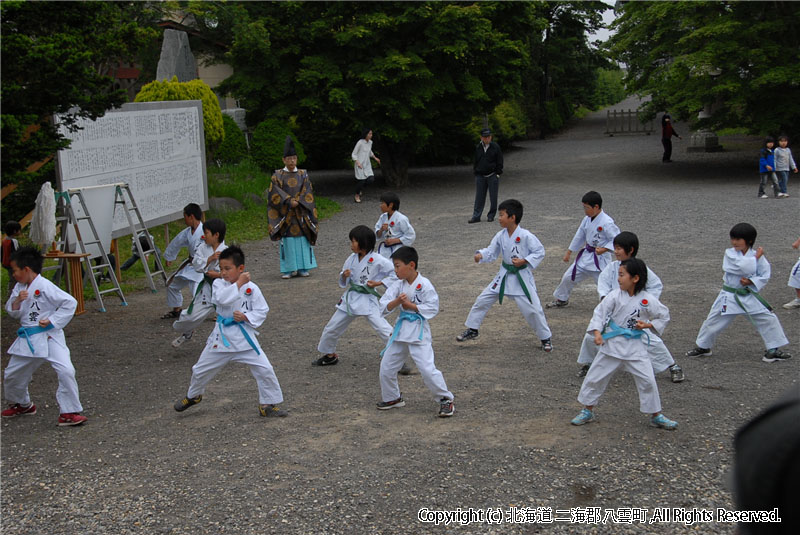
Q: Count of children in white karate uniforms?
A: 13